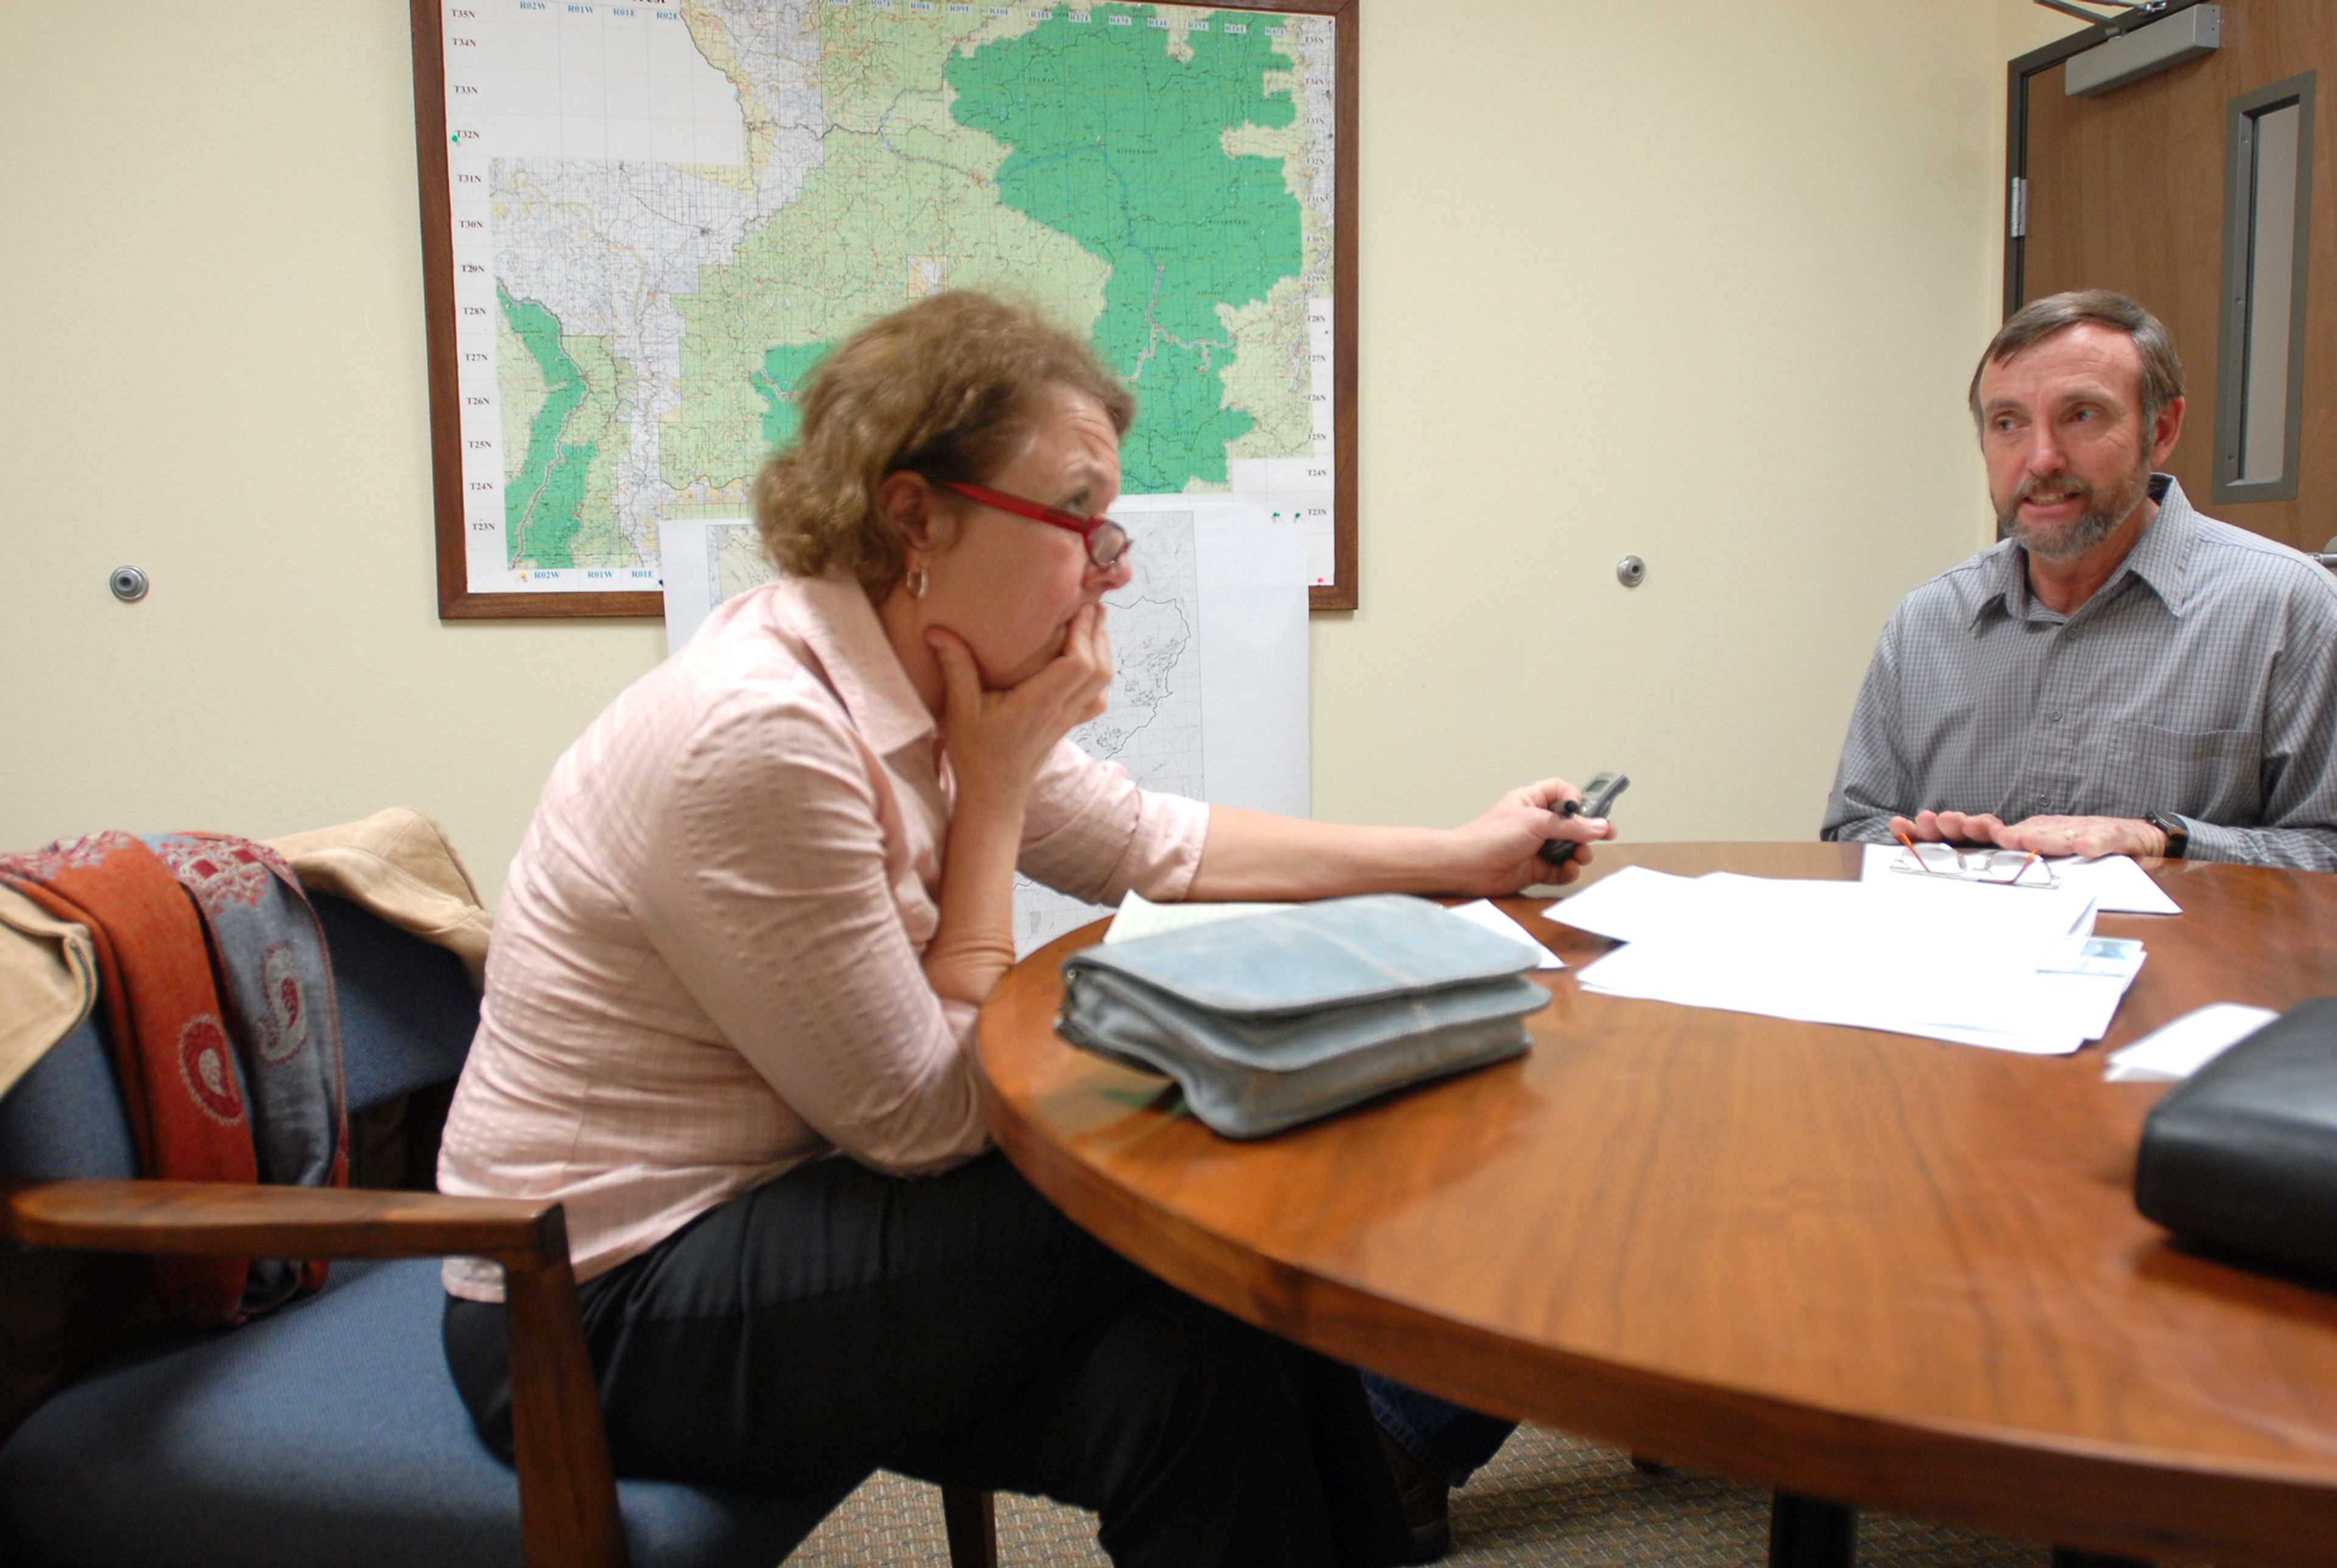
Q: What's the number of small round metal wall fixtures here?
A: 2